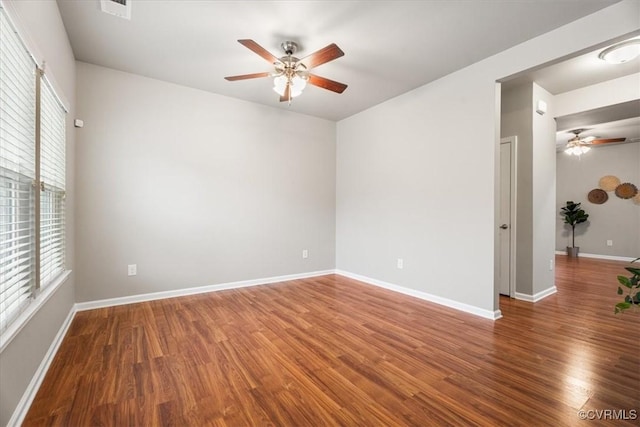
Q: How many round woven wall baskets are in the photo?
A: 4